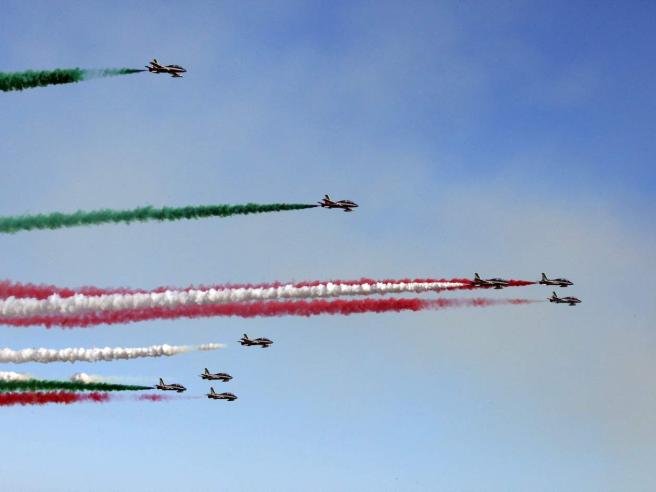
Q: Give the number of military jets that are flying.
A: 9